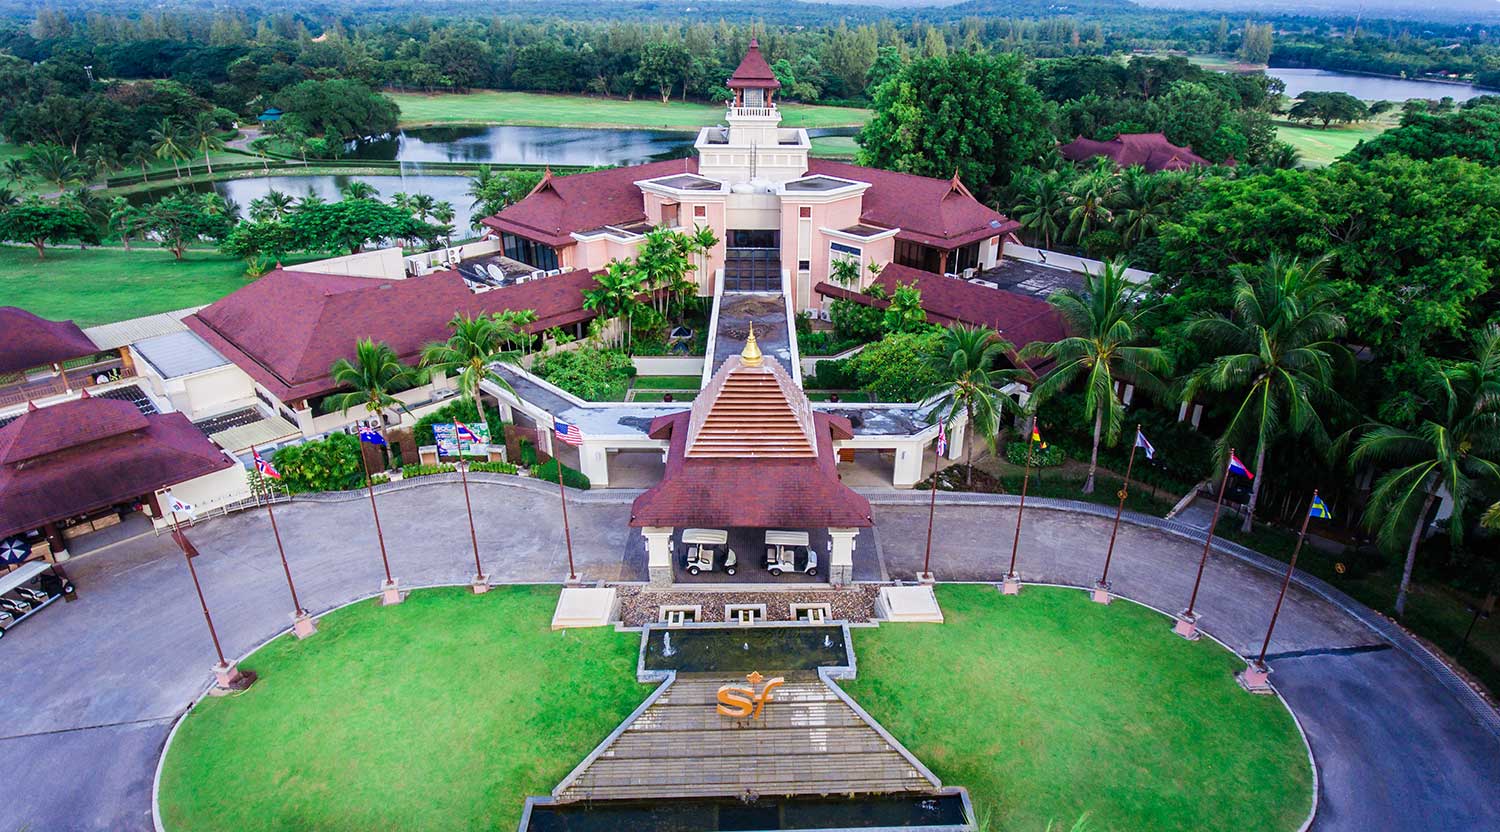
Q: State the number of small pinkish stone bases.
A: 10